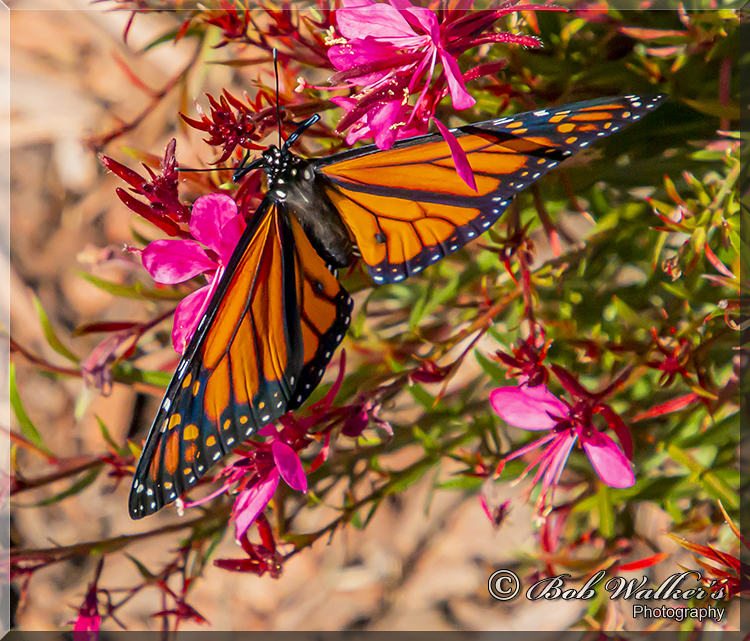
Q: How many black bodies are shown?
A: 1